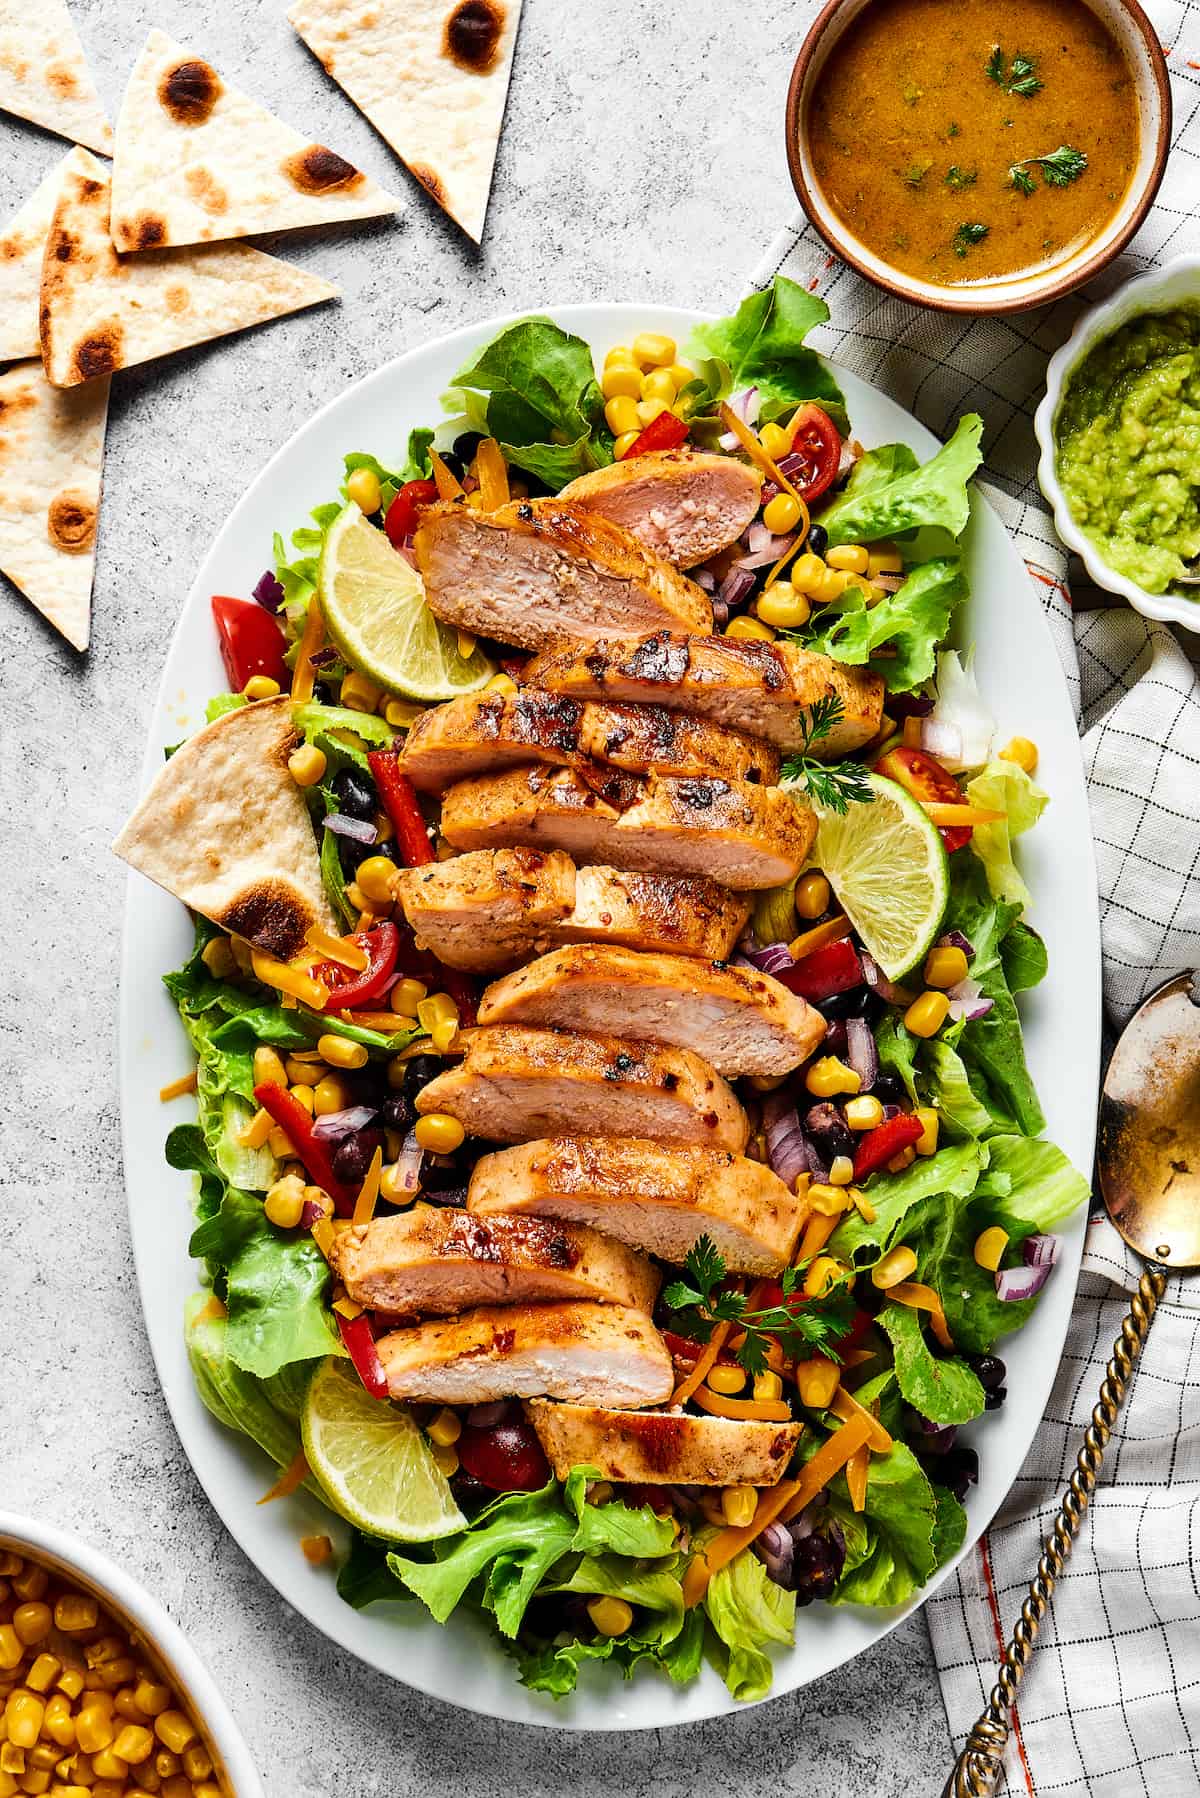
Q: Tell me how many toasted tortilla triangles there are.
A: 7